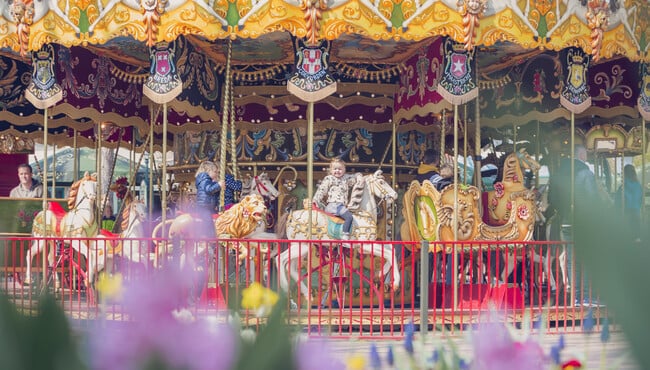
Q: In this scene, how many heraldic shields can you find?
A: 6